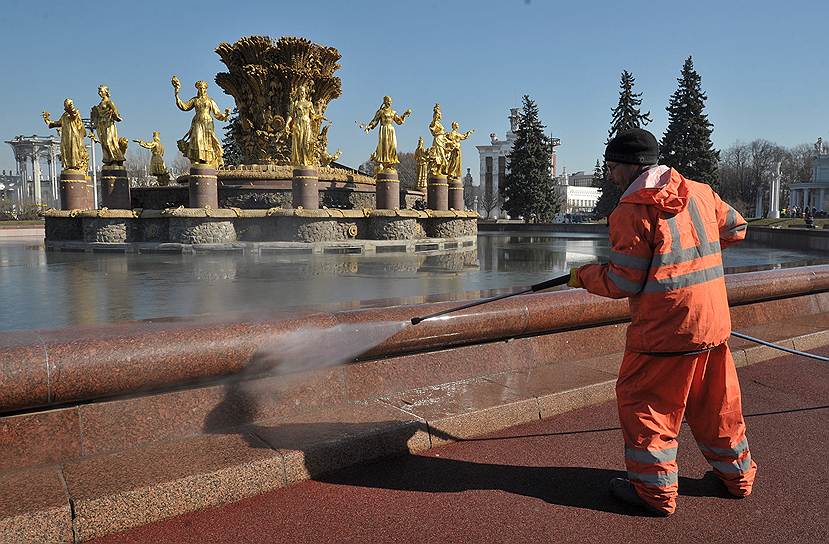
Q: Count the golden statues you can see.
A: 9